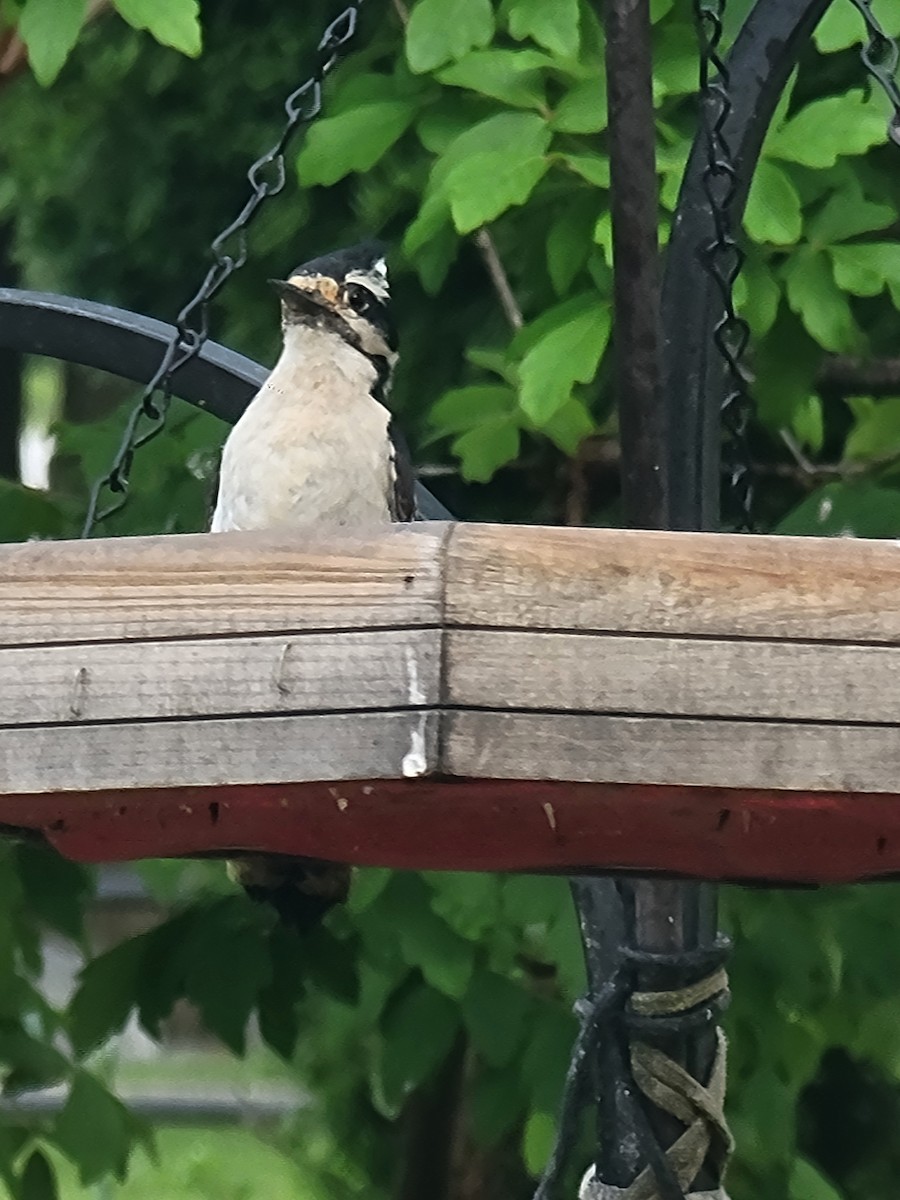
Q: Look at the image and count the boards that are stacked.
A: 3